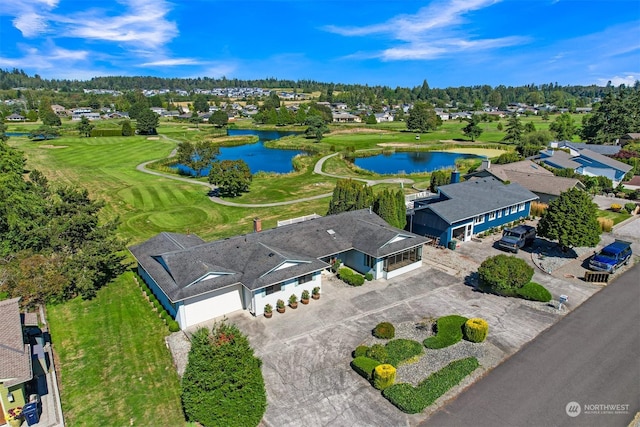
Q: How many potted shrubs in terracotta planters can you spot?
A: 5